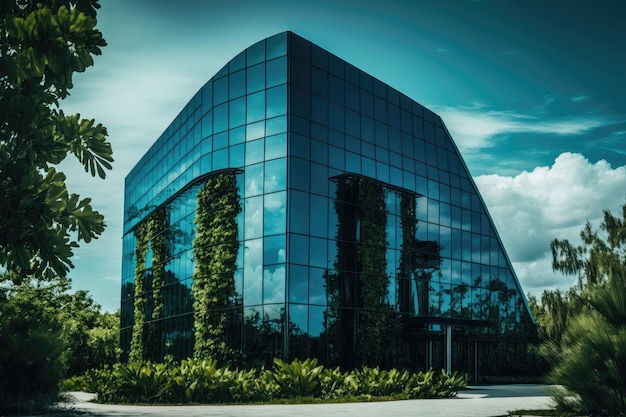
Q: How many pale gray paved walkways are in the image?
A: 1